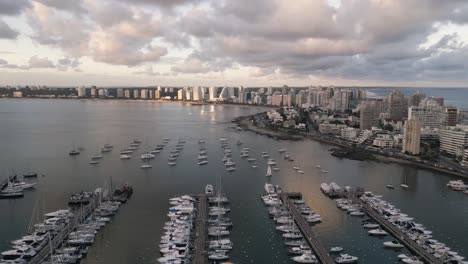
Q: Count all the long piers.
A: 4